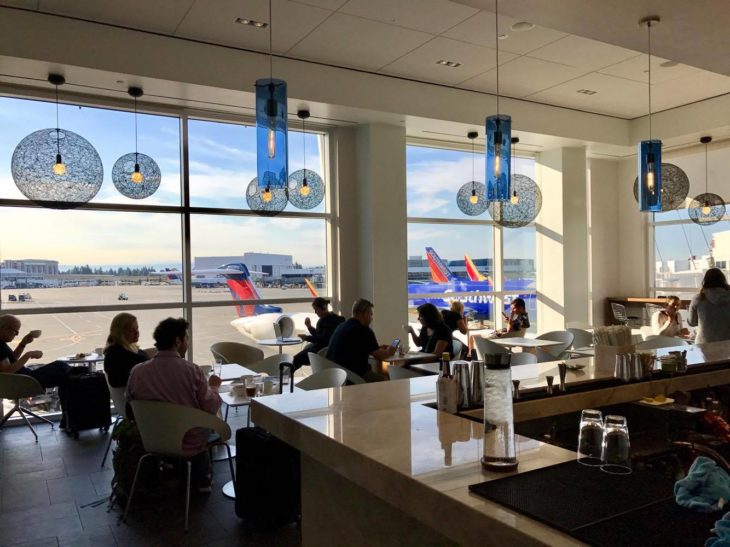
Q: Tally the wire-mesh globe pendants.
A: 8